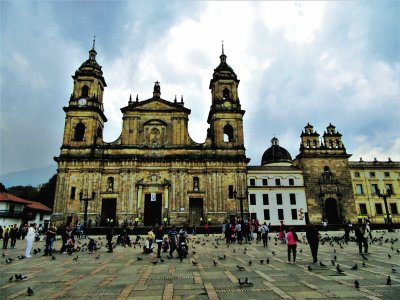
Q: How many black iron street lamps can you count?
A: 3